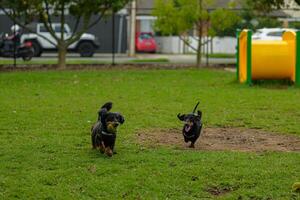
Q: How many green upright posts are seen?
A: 3